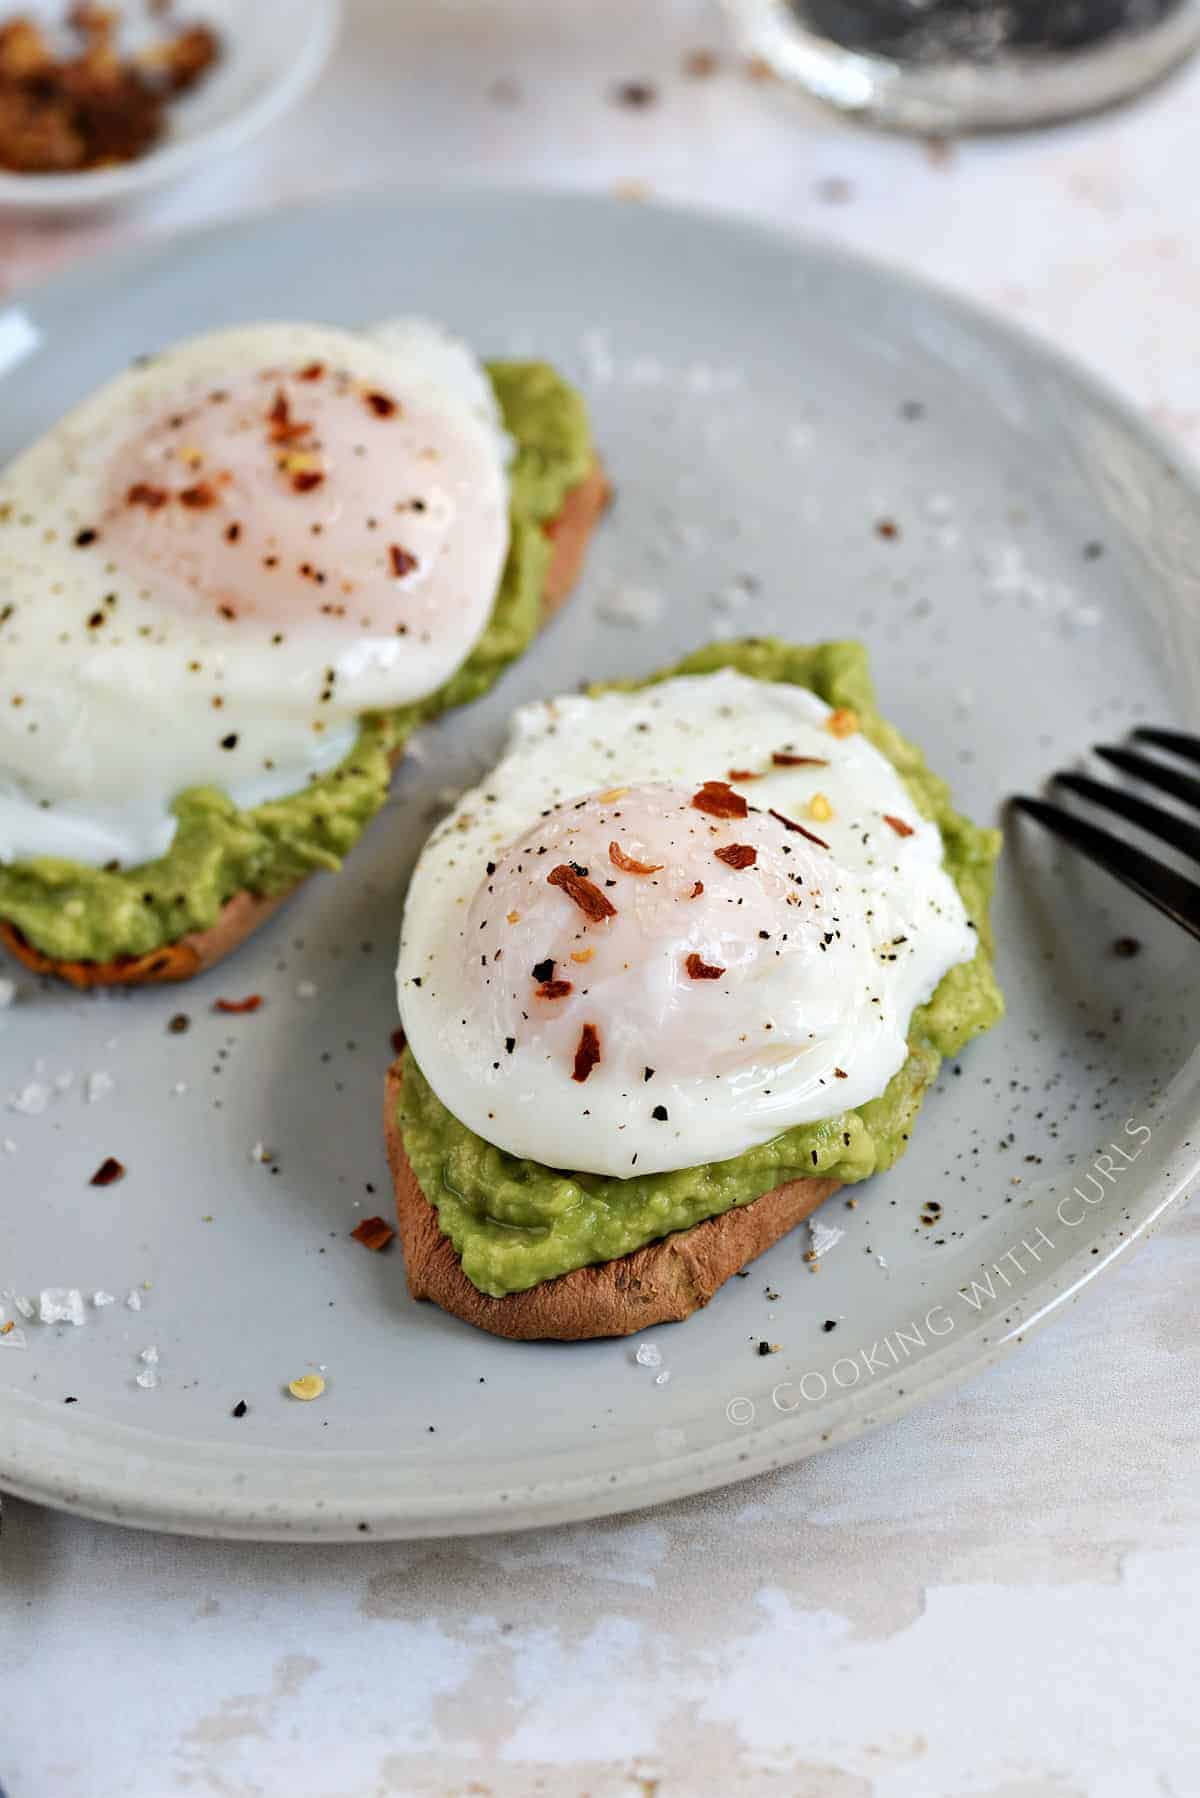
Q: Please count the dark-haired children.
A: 0